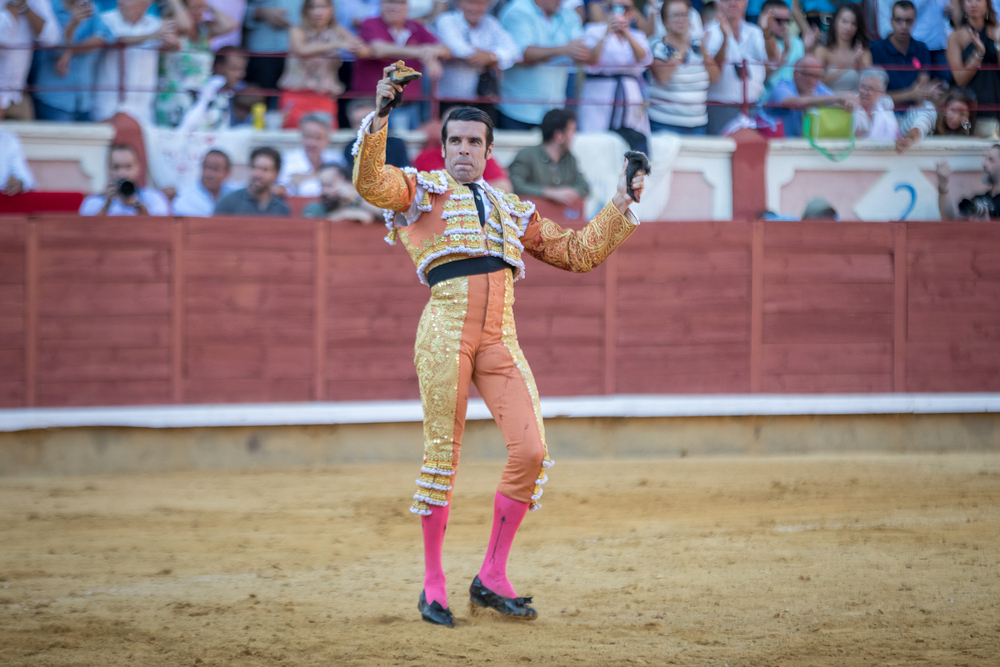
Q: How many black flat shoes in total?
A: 2